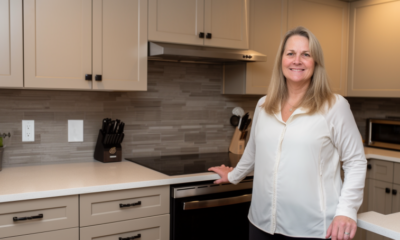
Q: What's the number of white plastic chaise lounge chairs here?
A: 0